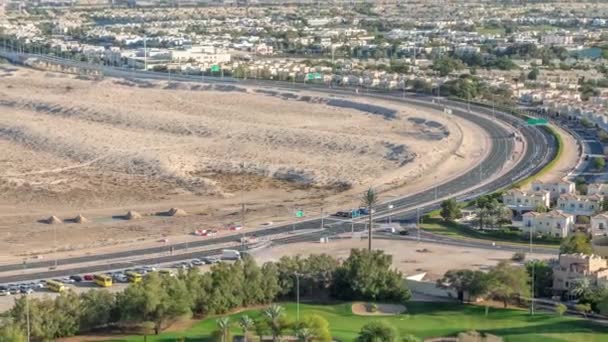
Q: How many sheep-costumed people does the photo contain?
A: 0